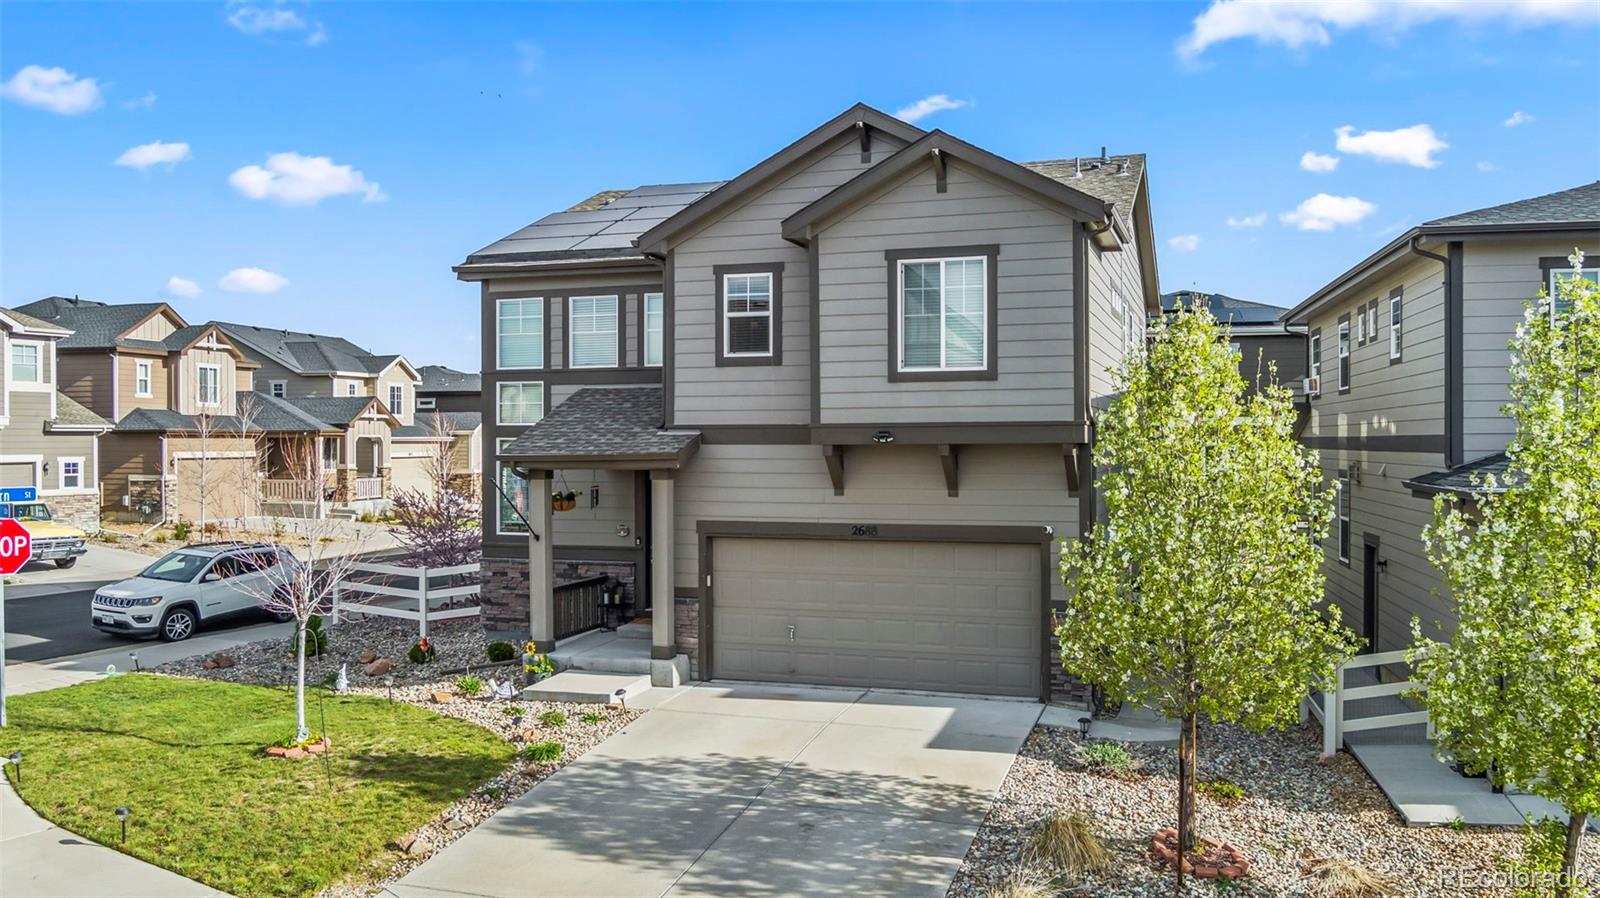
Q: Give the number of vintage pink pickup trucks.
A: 0